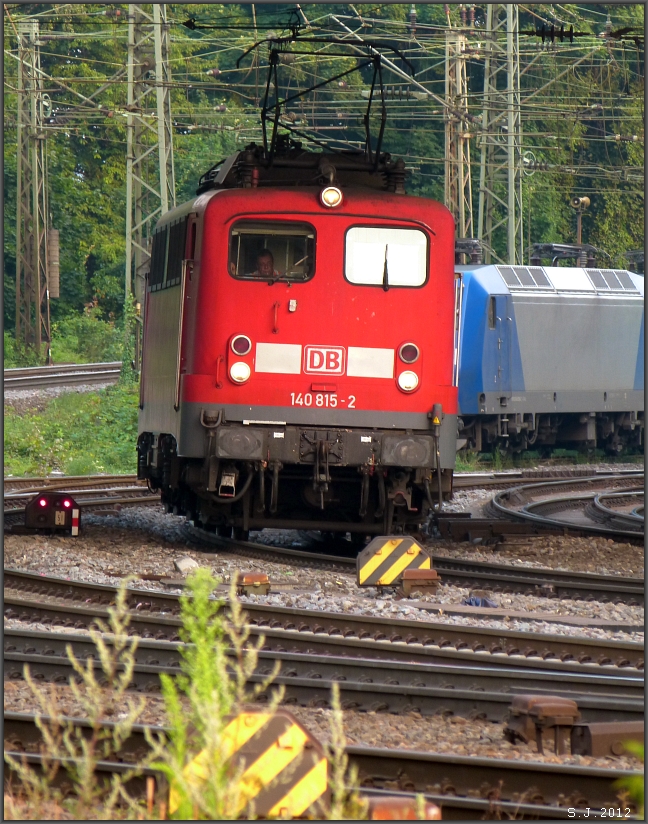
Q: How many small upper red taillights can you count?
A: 2